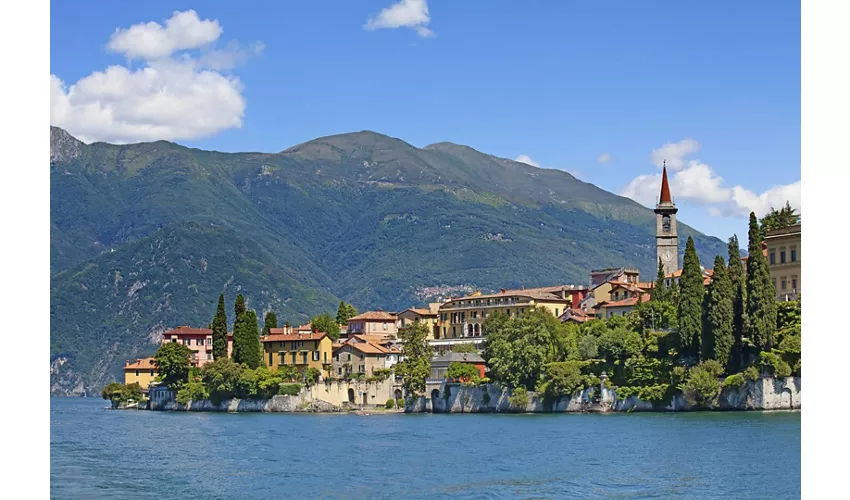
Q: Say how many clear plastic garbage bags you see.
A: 0